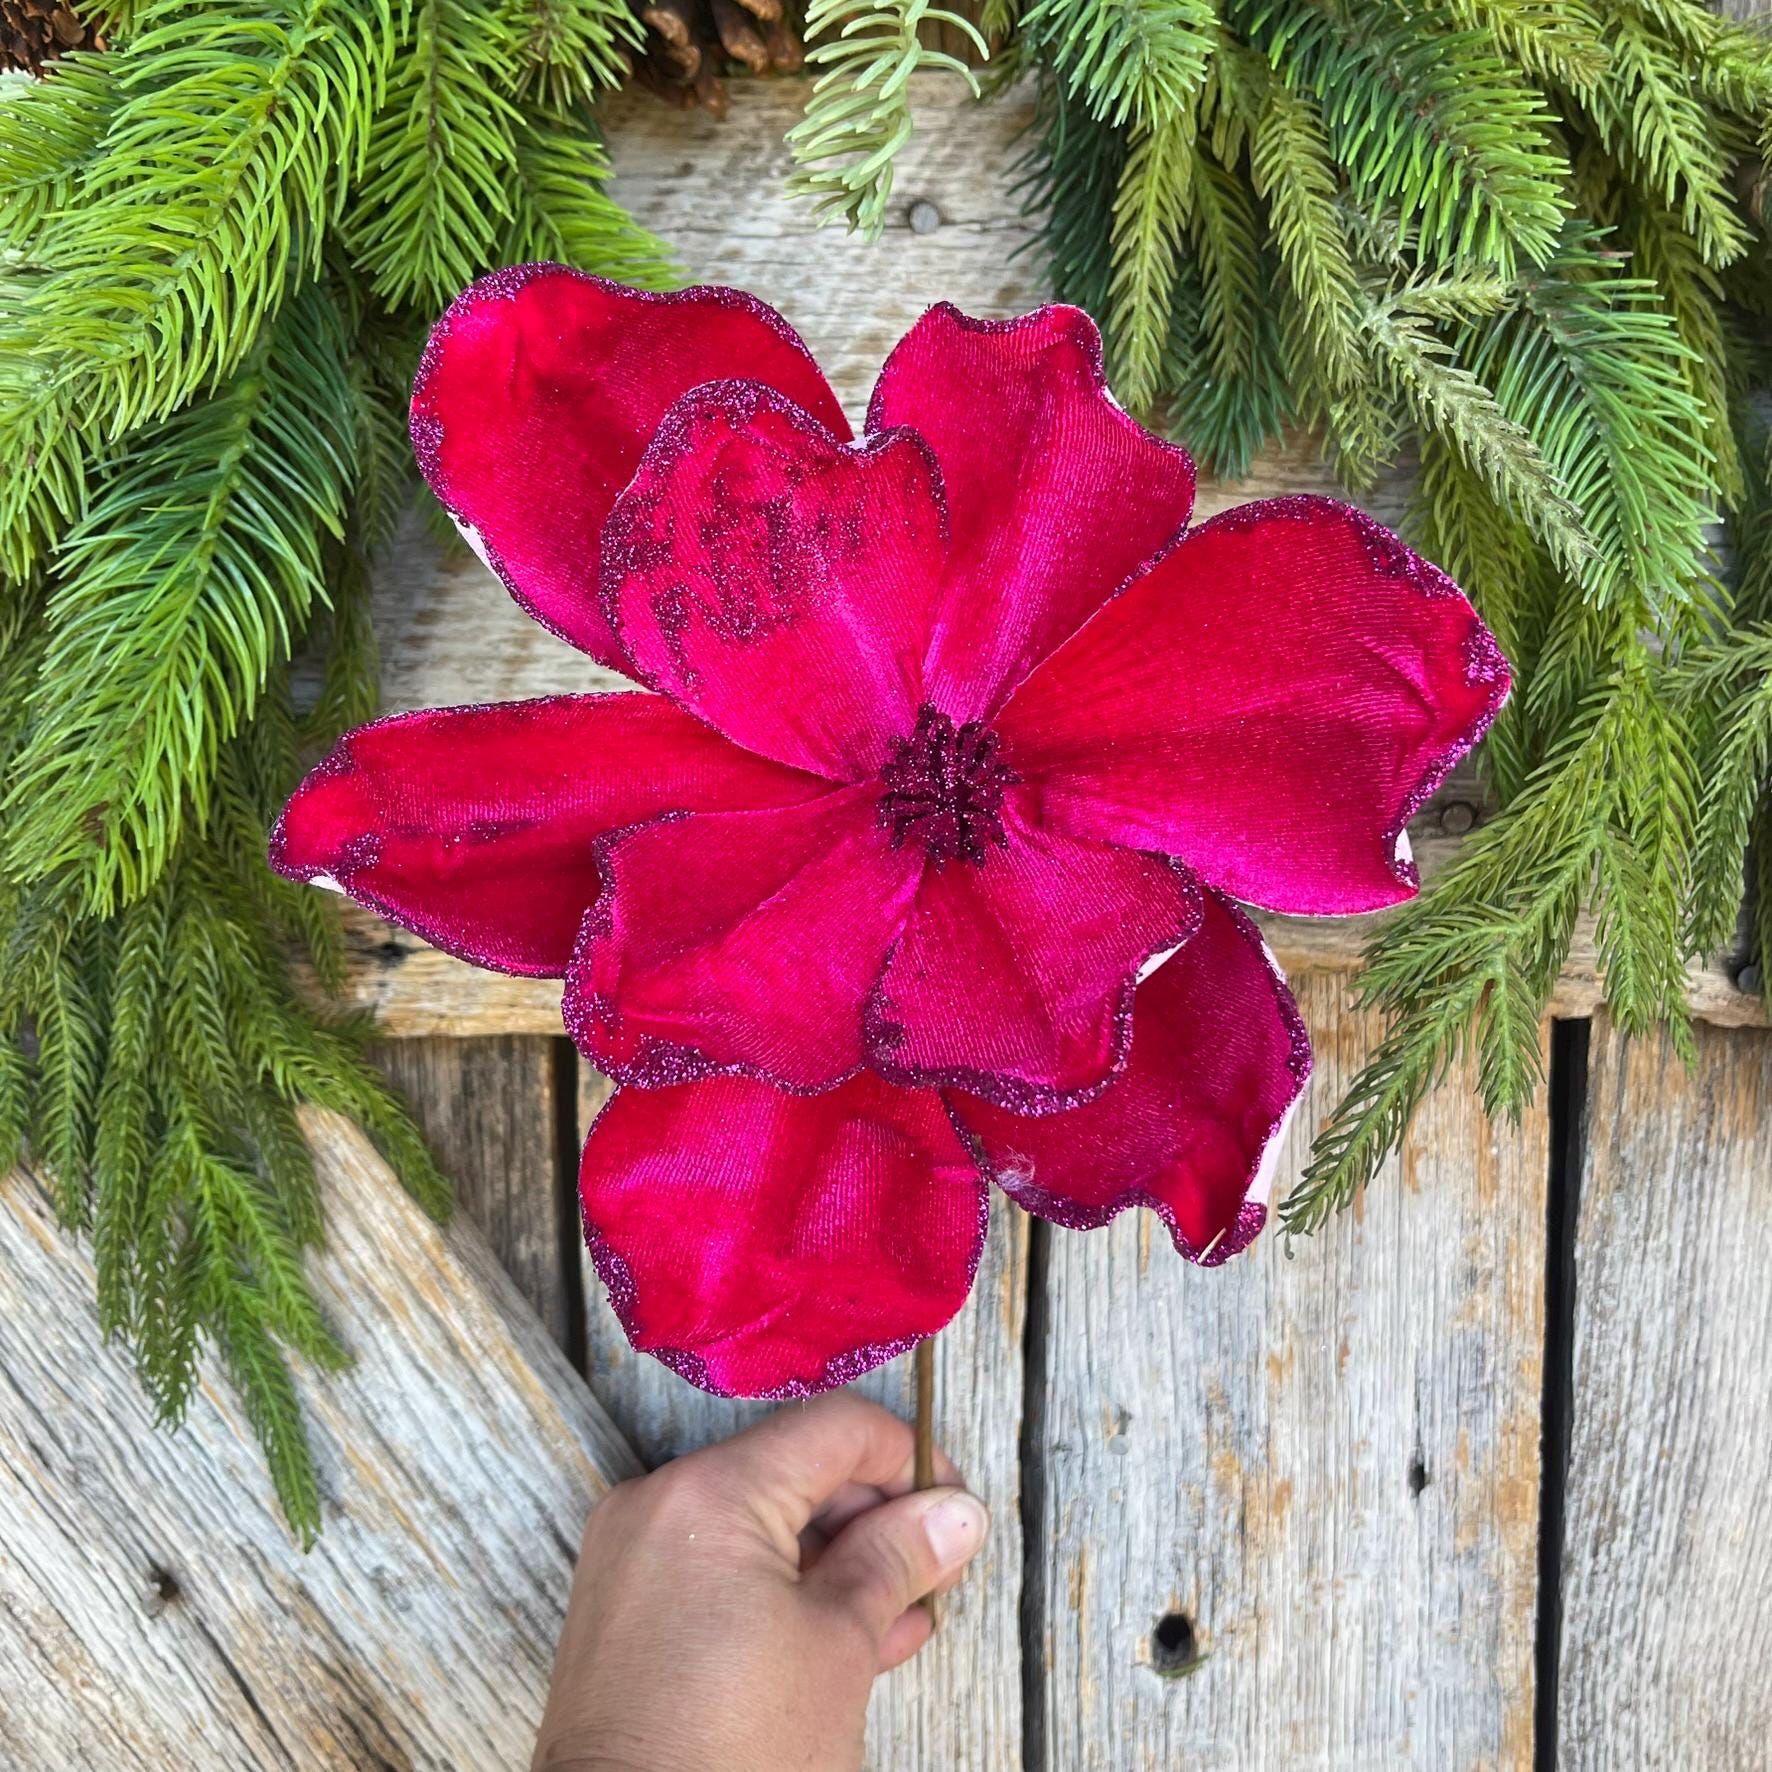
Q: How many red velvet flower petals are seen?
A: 9